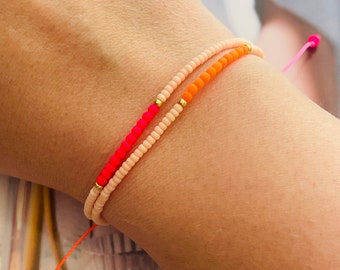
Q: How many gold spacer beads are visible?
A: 4